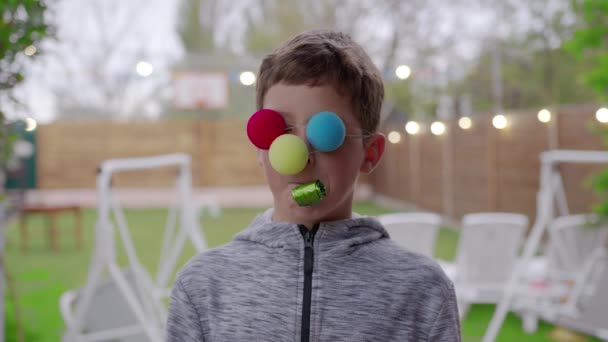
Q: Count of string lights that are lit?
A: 12